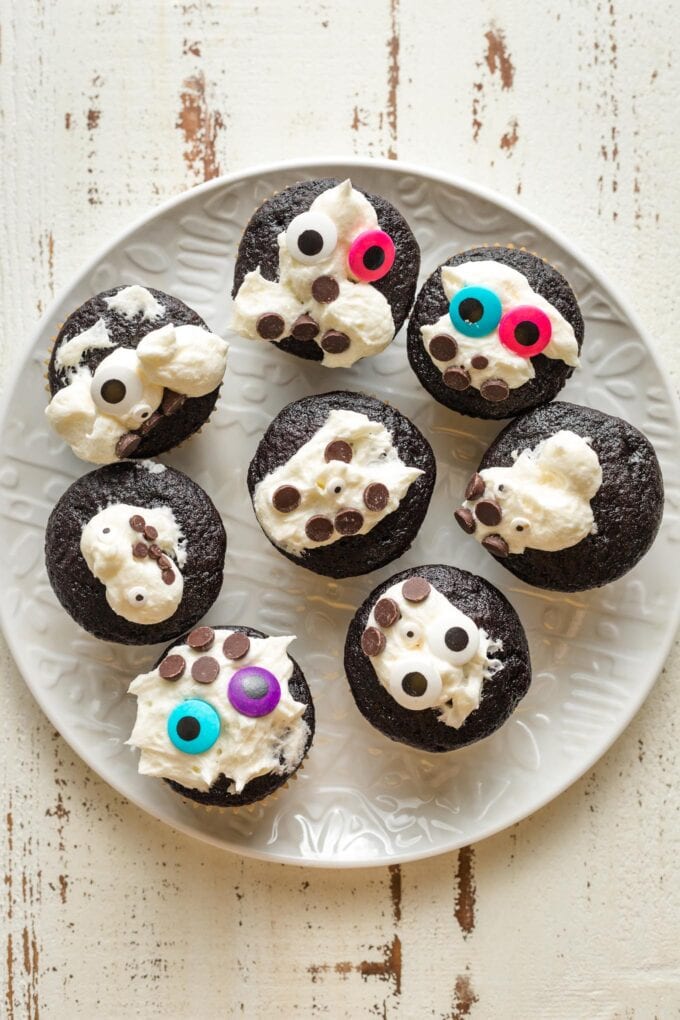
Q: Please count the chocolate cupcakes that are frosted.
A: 8